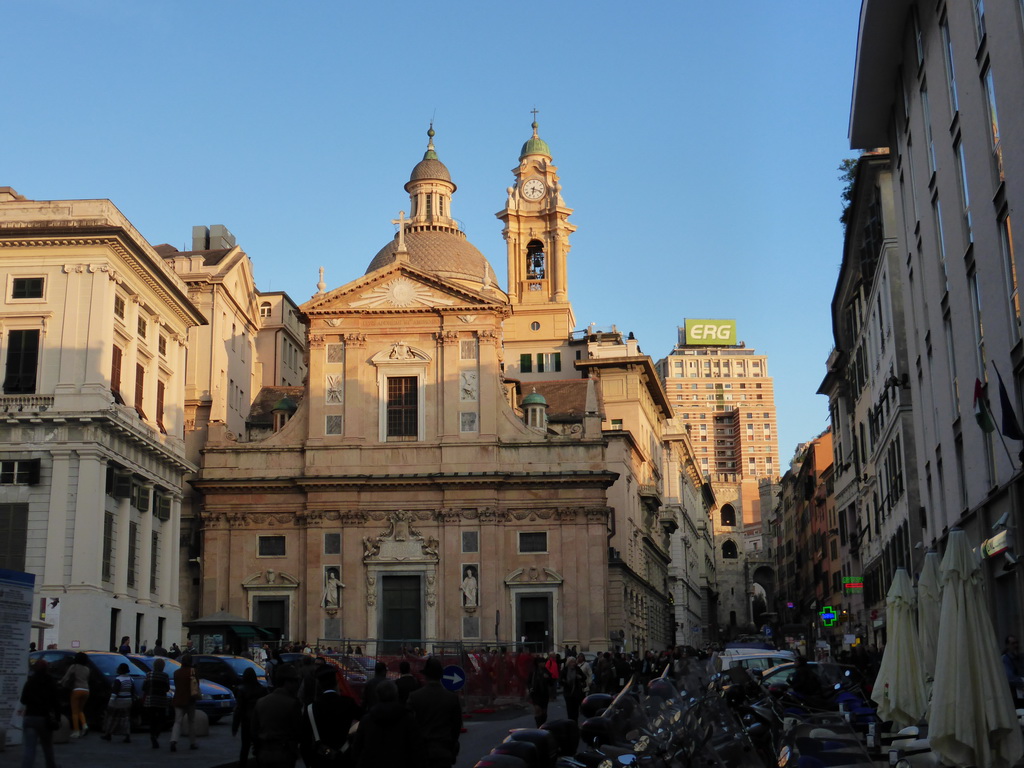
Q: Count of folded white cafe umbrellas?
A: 3